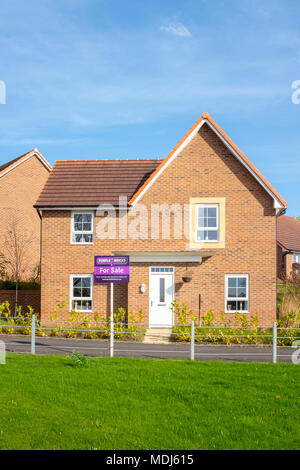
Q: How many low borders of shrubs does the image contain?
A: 2